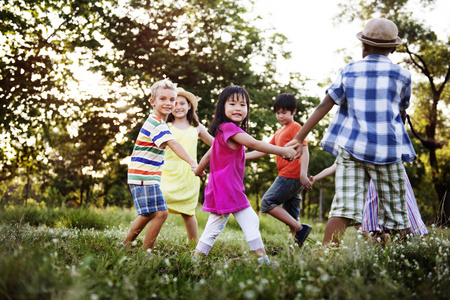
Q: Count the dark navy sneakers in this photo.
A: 1